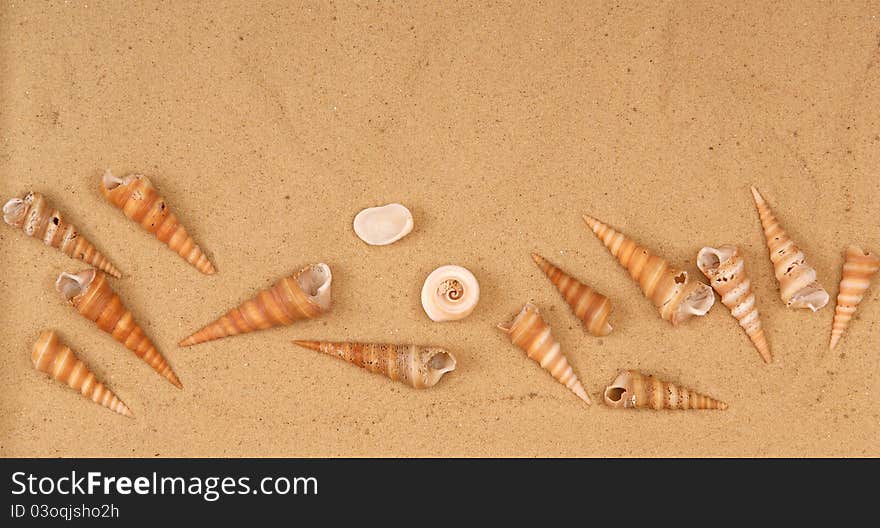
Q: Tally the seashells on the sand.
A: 15